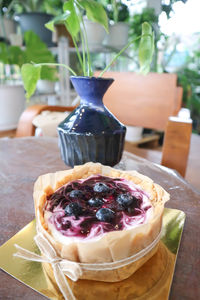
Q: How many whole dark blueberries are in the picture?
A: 6